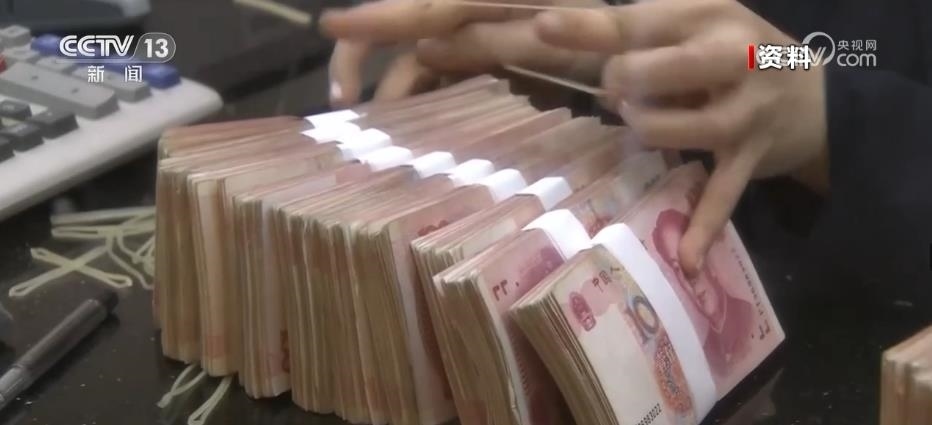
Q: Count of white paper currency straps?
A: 10